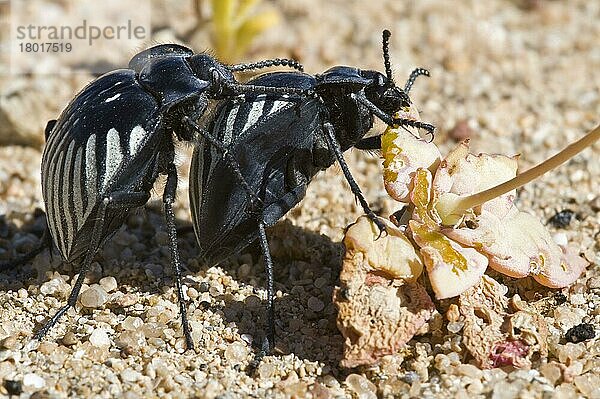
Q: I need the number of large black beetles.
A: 2